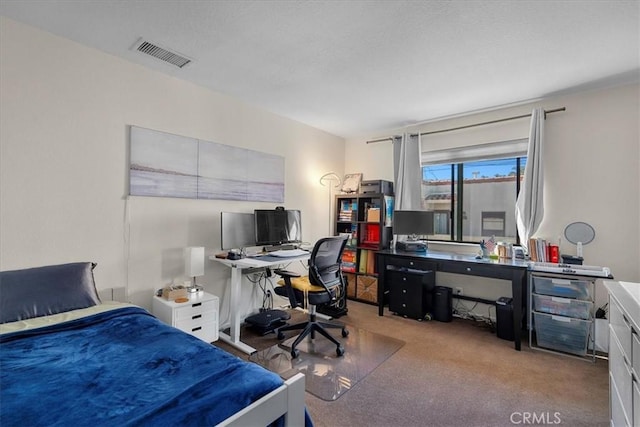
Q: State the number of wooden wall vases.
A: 0